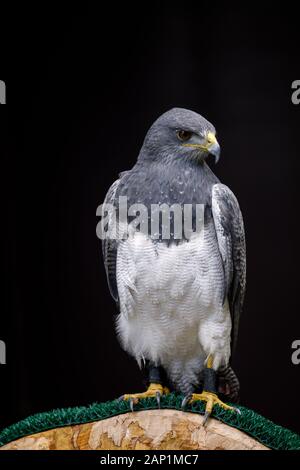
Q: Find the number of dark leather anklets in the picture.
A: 2